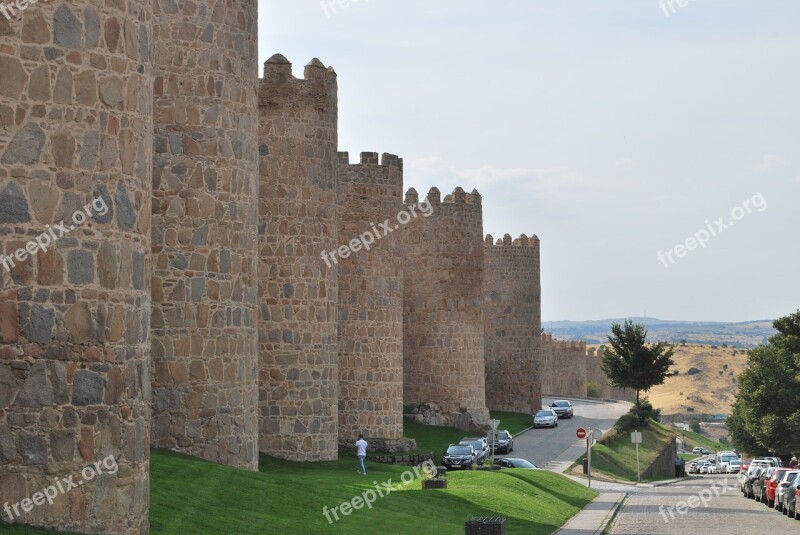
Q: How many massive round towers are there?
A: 6